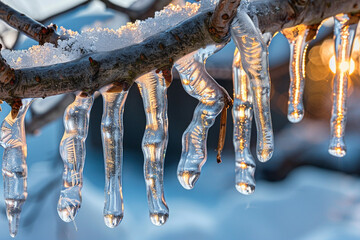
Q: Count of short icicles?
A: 1